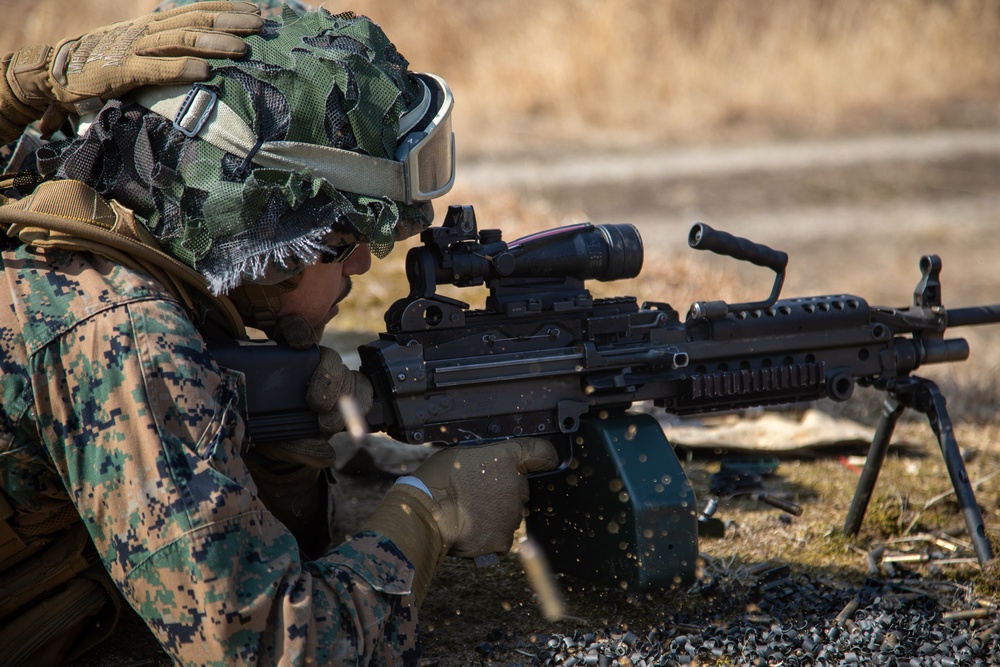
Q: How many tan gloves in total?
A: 3